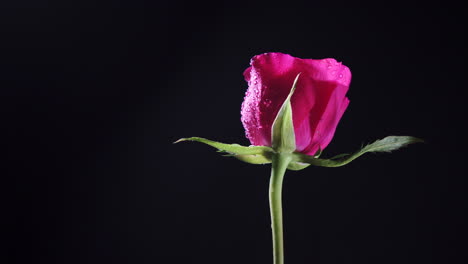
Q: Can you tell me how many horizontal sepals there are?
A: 2